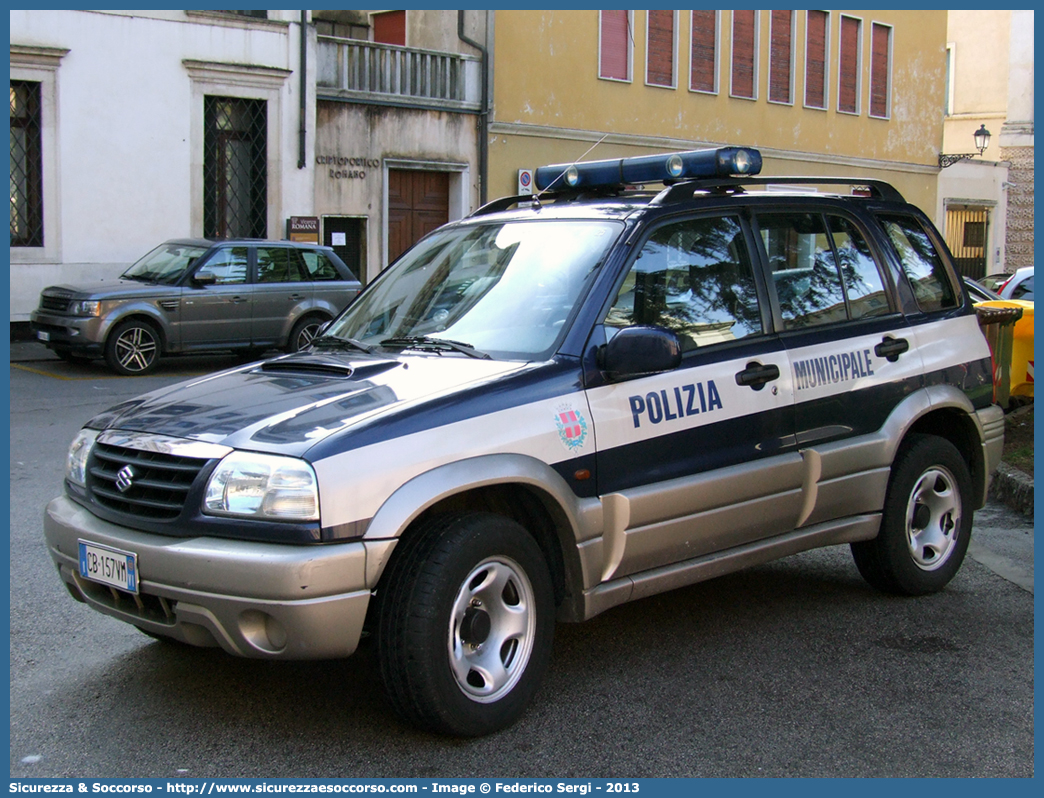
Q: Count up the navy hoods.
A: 1